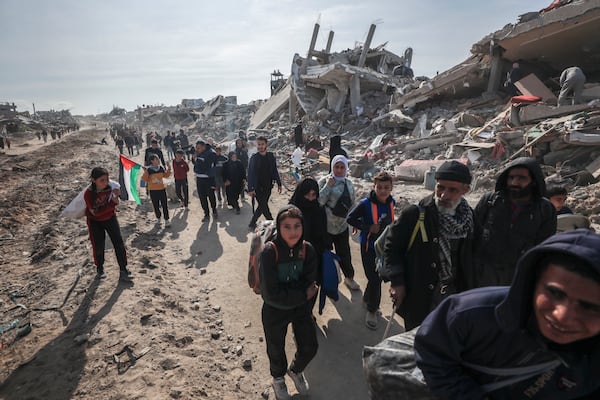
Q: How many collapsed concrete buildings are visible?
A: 2